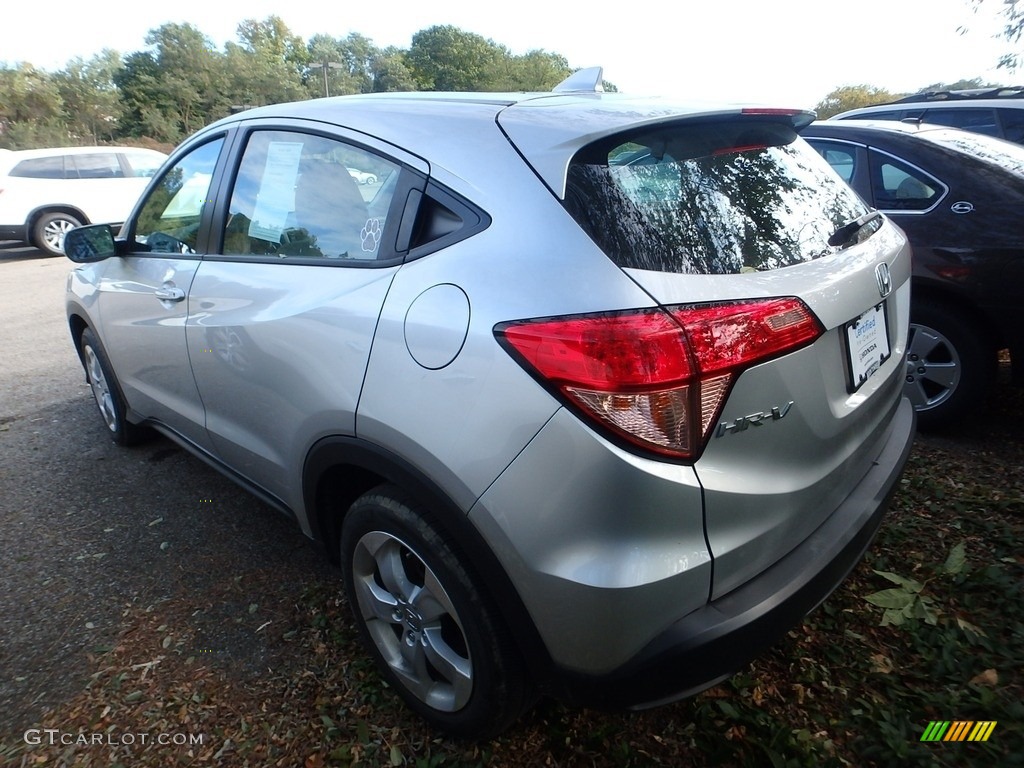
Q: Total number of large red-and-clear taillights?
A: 1